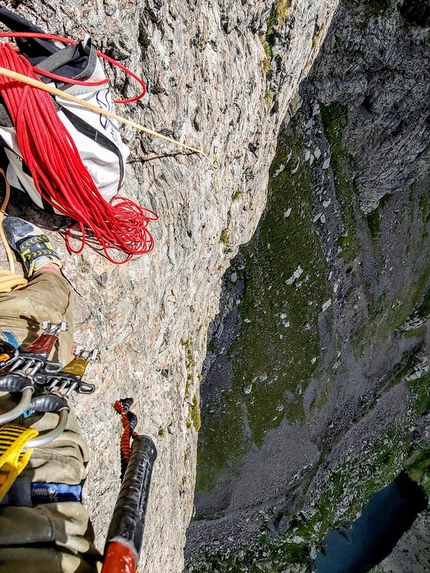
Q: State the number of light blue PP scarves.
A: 0